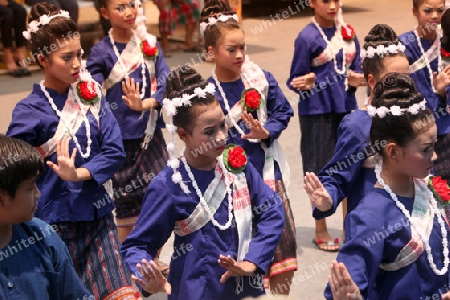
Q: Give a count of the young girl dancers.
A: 8